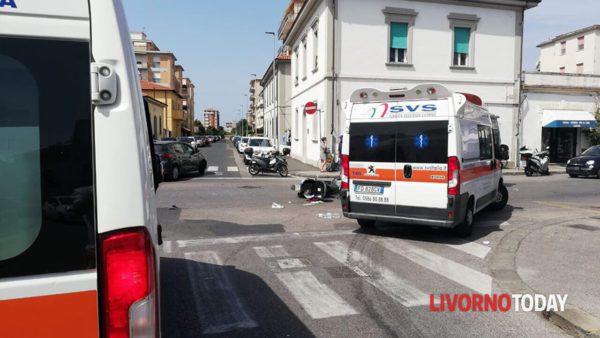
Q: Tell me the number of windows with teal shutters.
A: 2